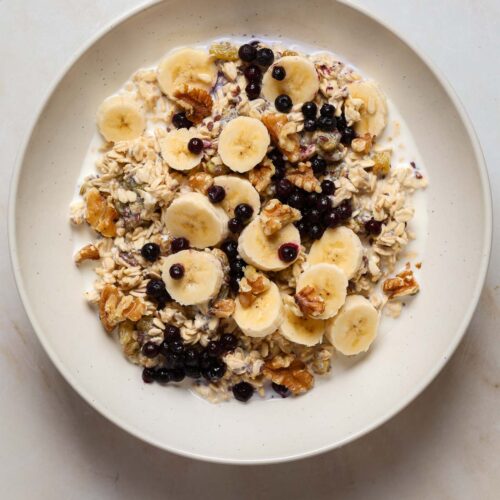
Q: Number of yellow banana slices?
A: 15